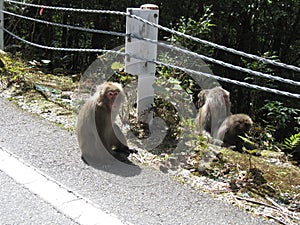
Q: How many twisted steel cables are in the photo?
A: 3